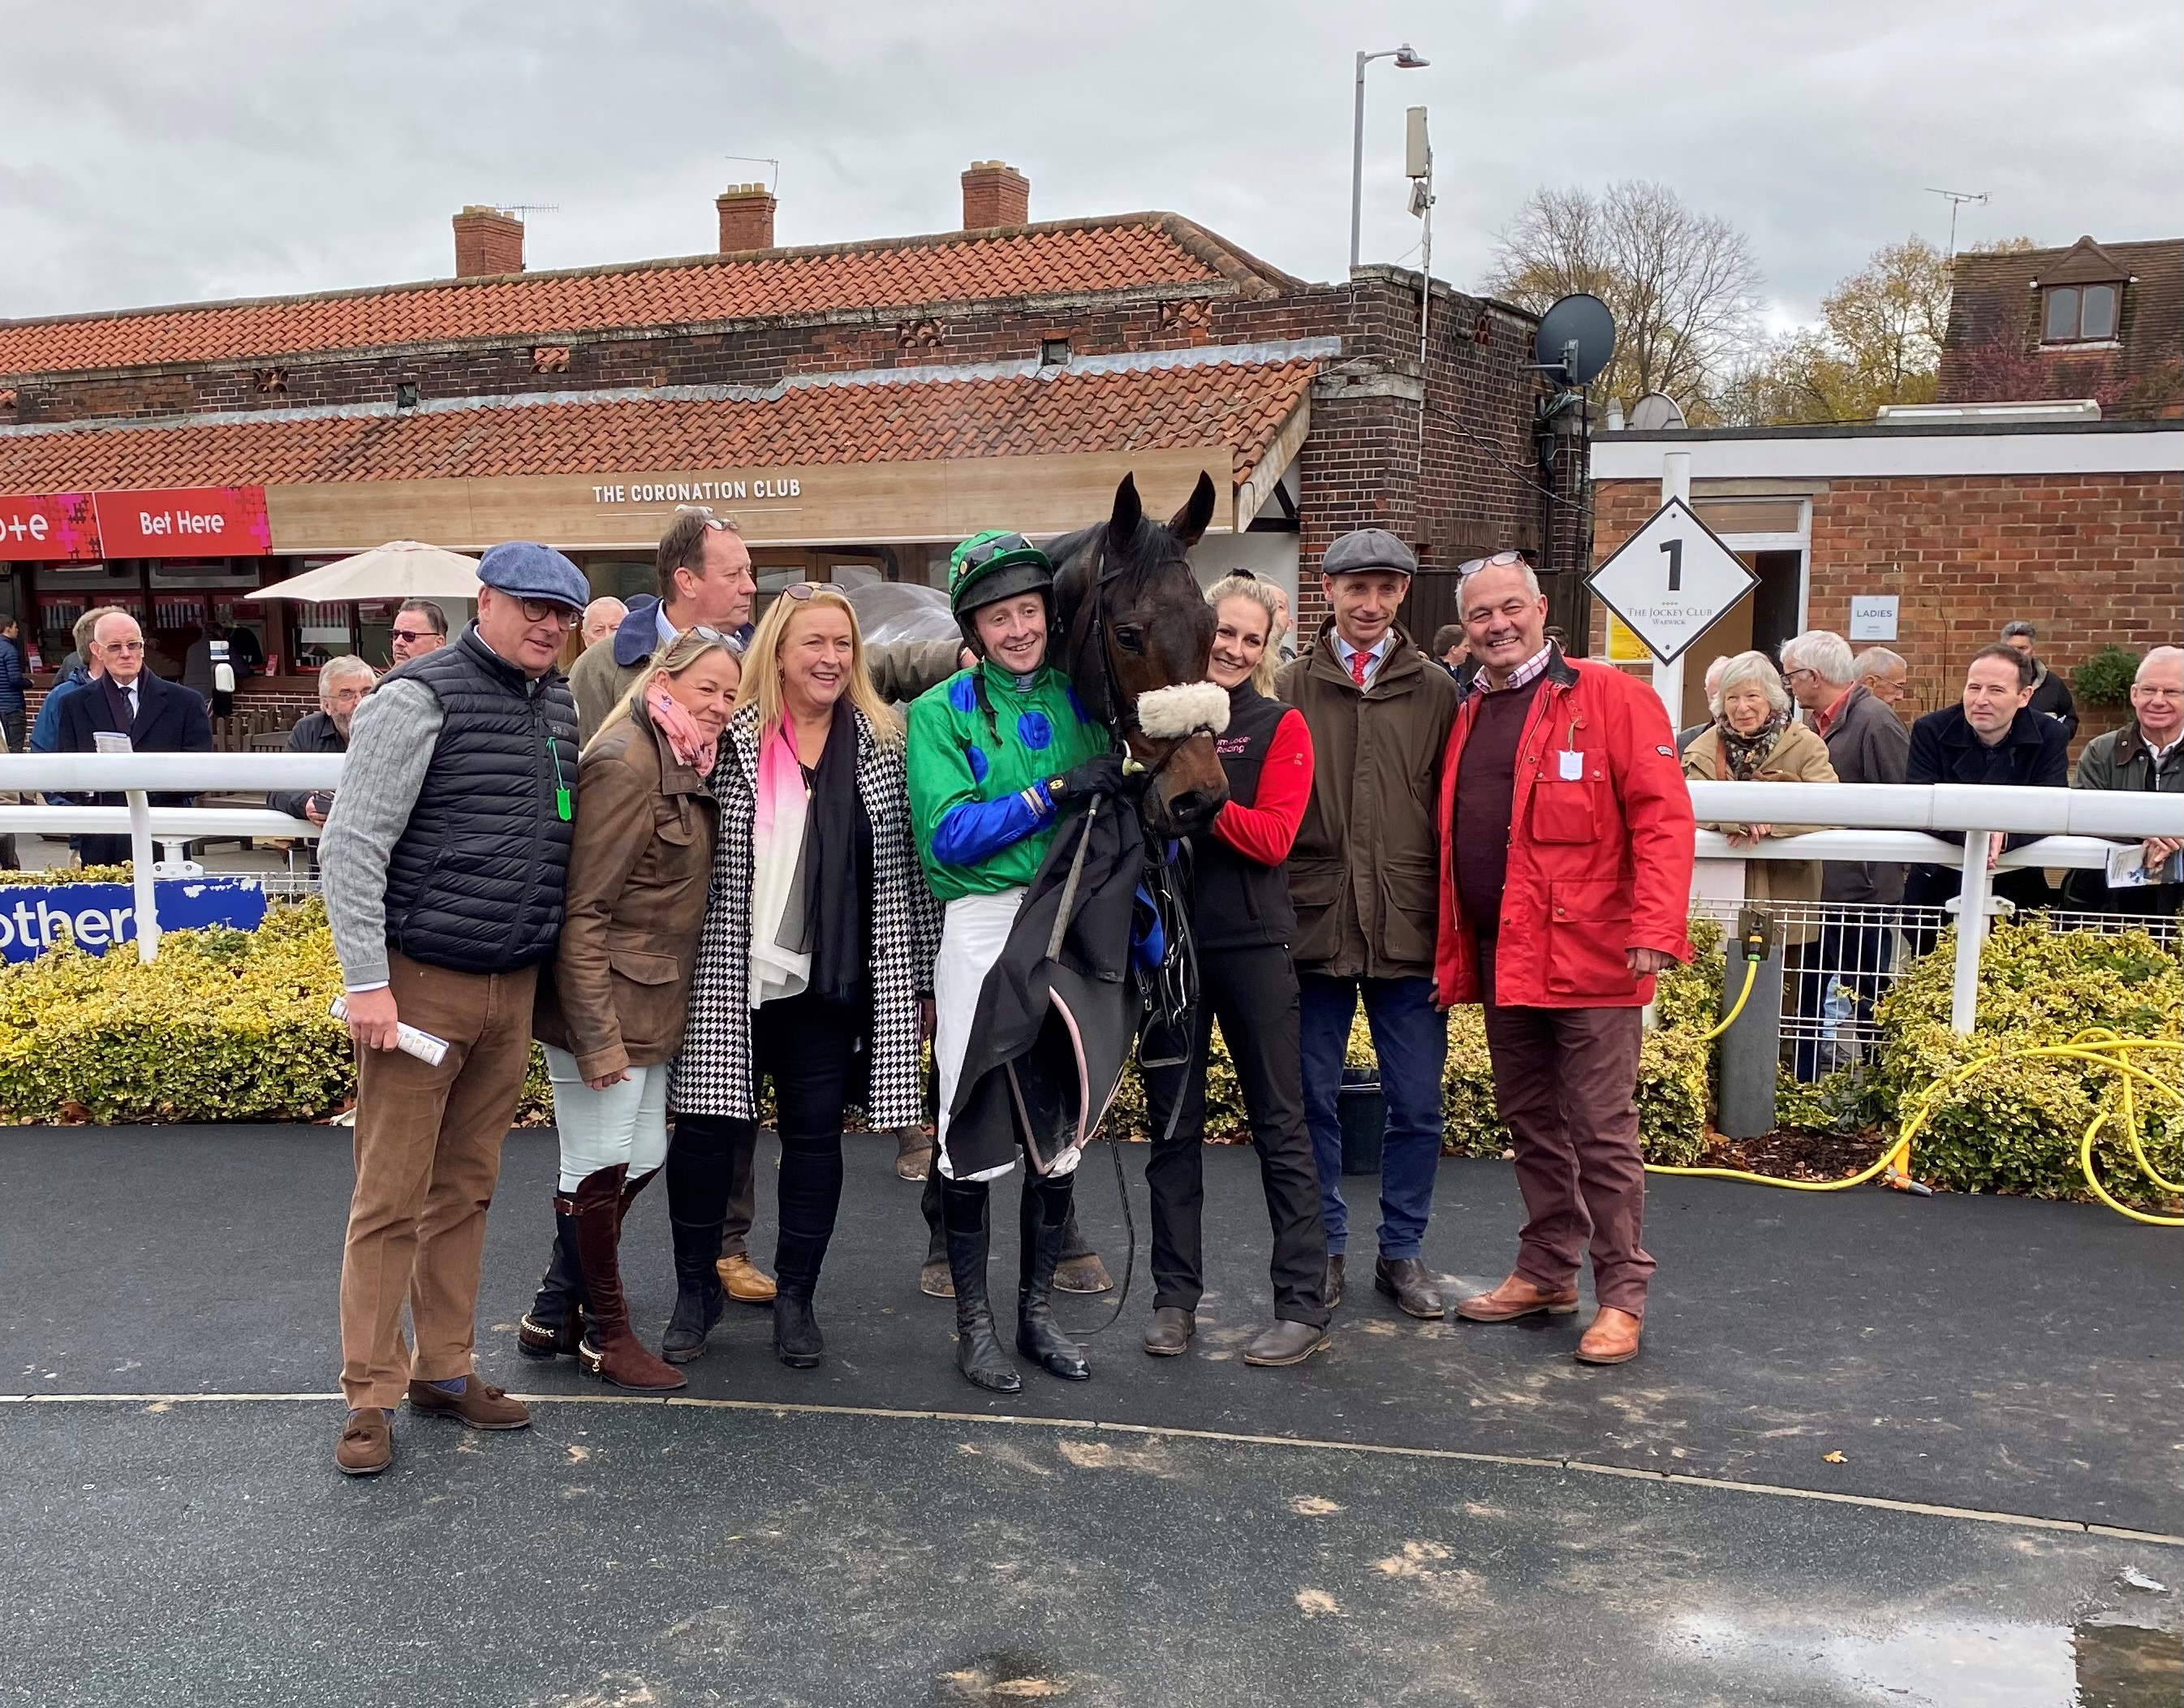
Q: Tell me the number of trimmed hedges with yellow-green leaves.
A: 2